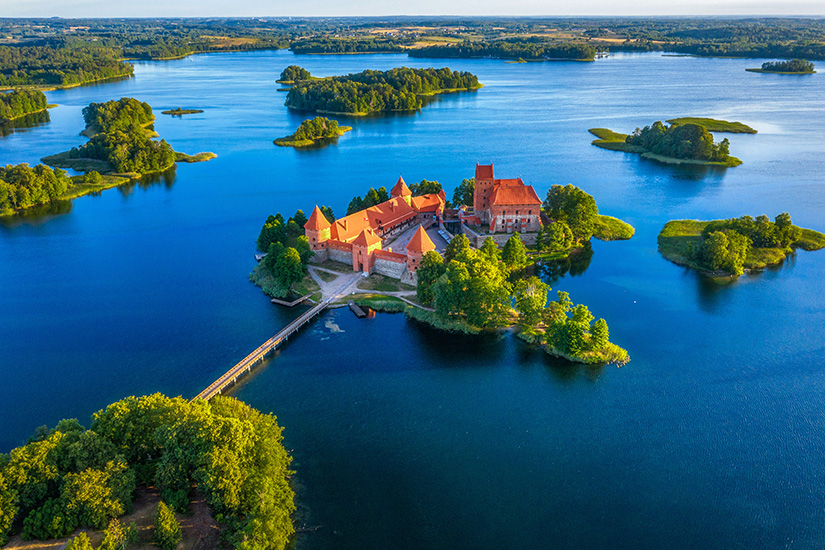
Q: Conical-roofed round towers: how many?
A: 3